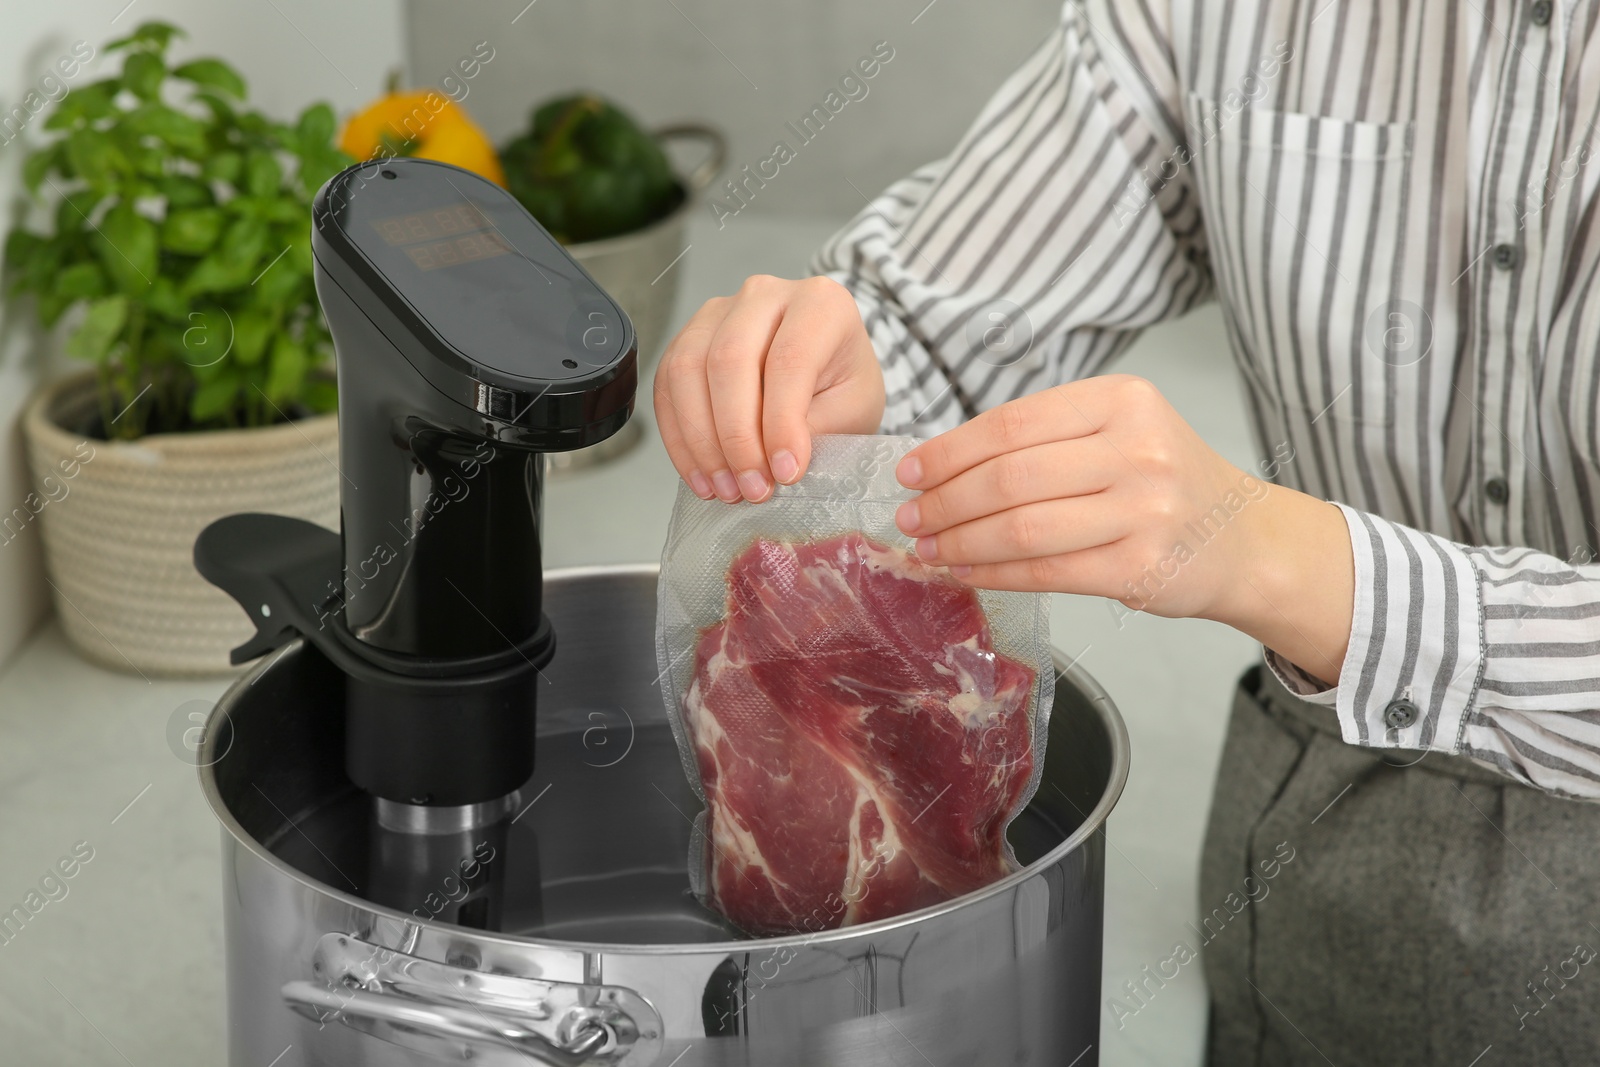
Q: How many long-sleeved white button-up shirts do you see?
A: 1